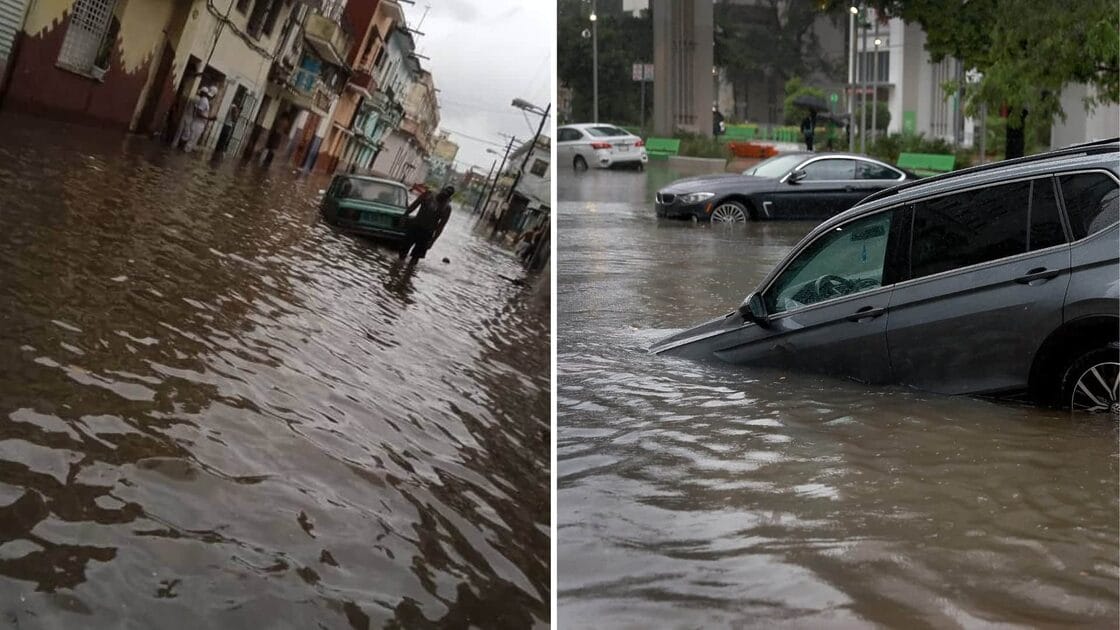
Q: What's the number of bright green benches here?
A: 3